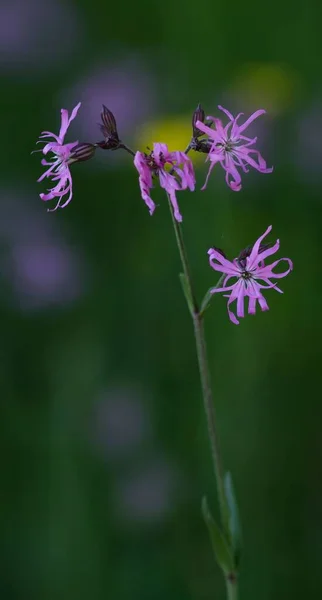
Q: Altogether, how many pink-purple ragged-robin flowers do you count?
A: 4